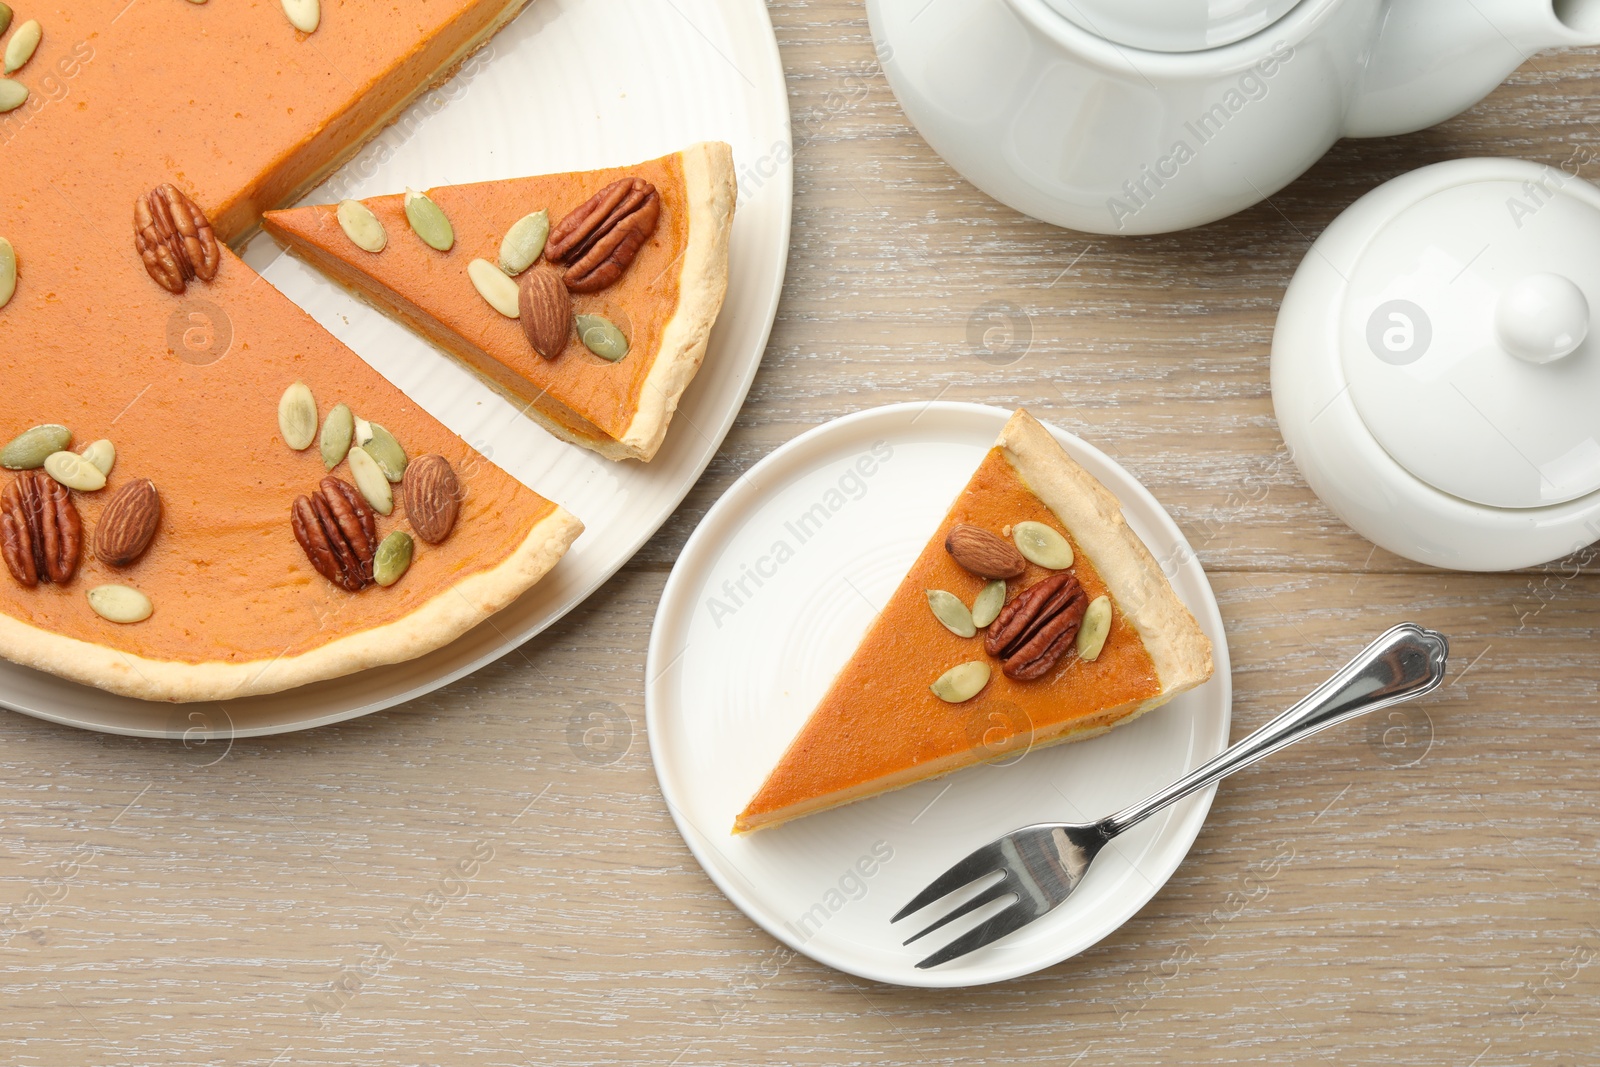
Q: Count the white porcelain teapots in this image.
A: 1